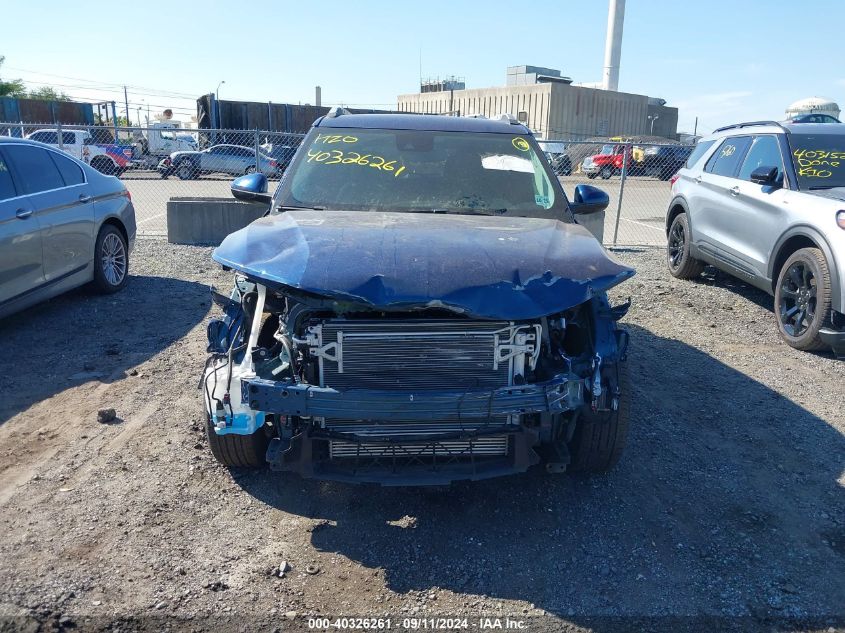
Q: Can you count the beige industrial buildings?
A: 1